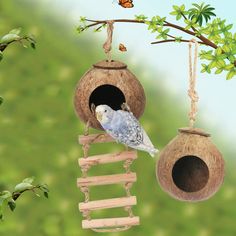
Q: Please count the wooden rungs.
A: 5